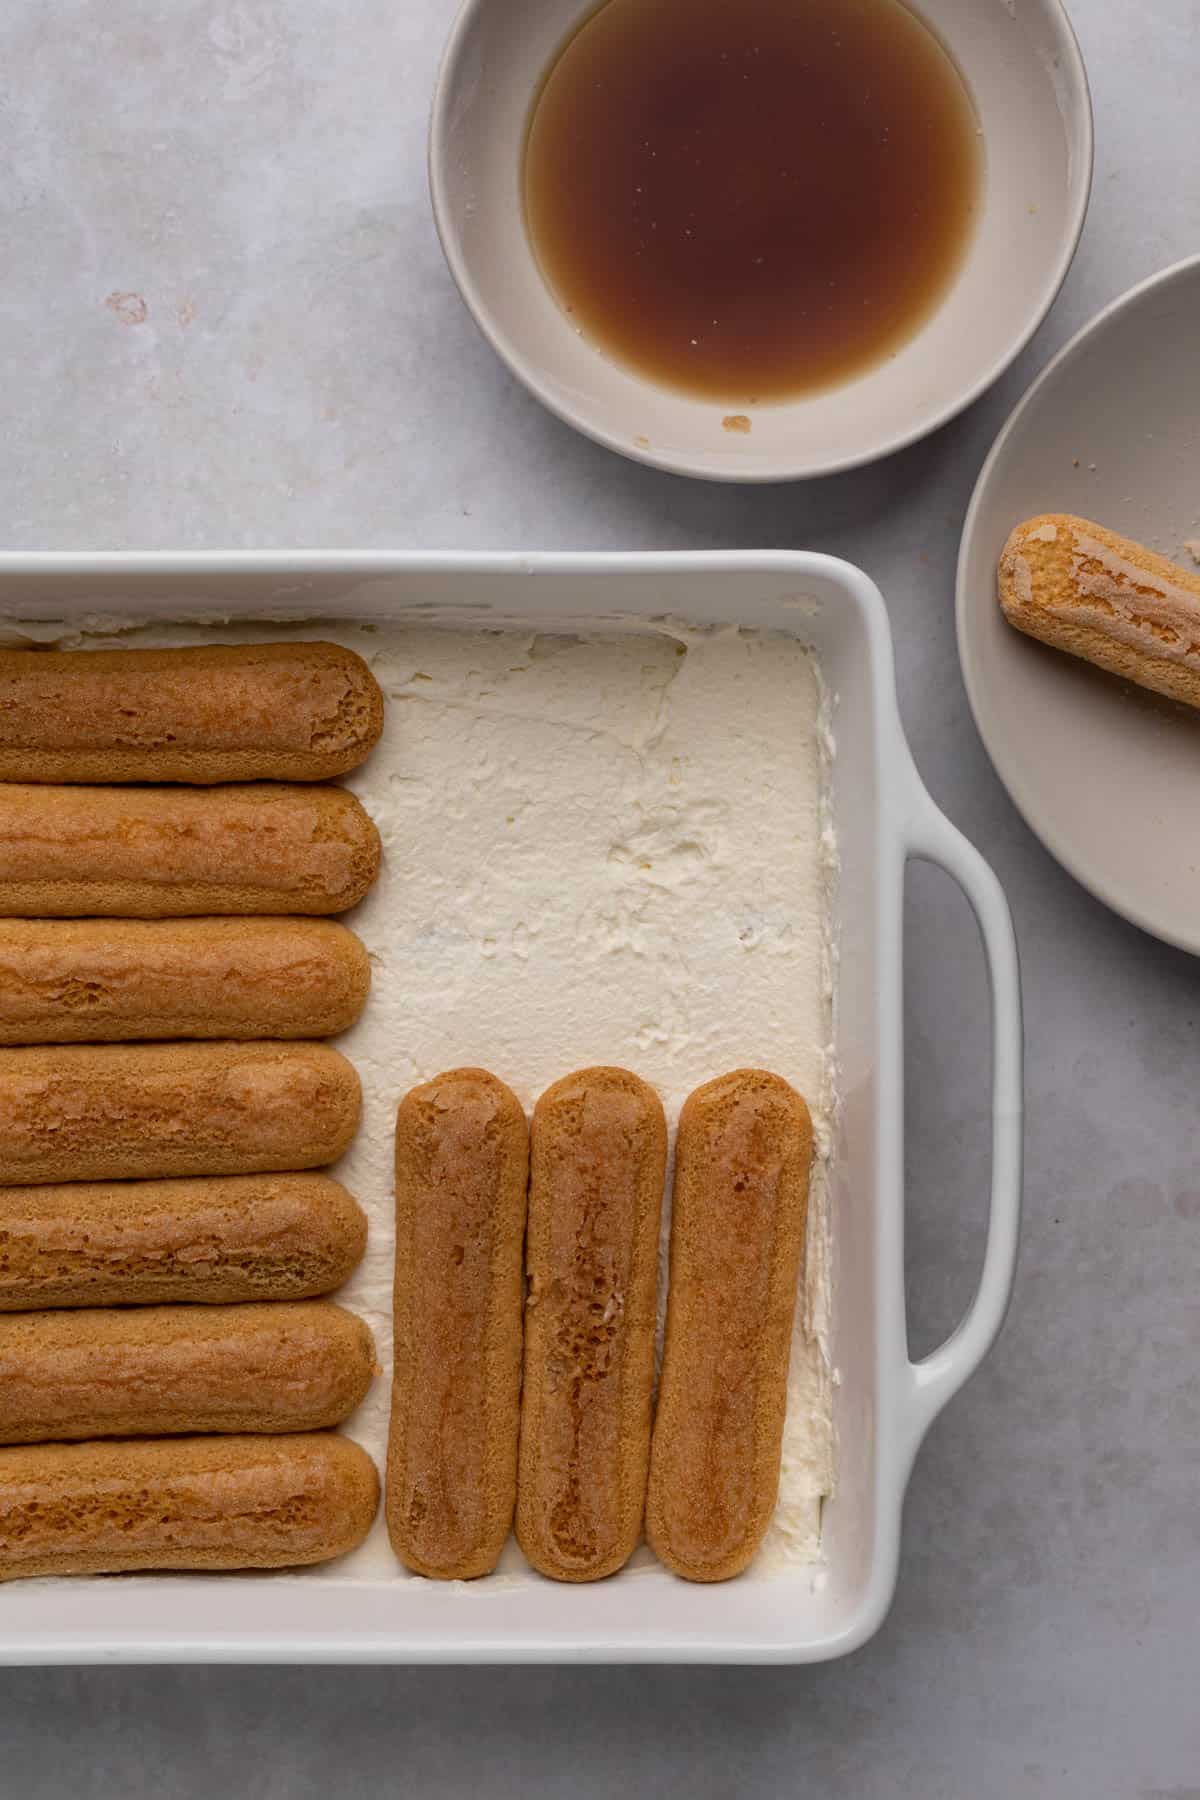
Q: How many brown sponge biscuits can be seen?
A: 11